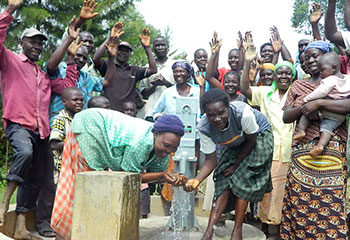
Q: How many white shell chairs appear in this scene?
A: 0